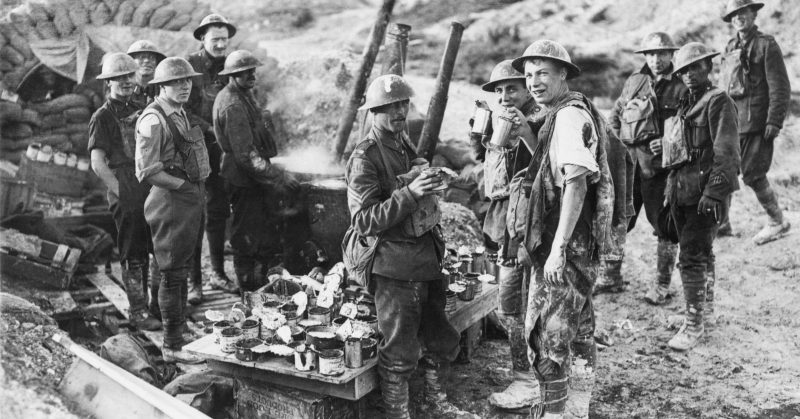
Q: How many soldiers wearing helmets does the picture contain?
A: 11